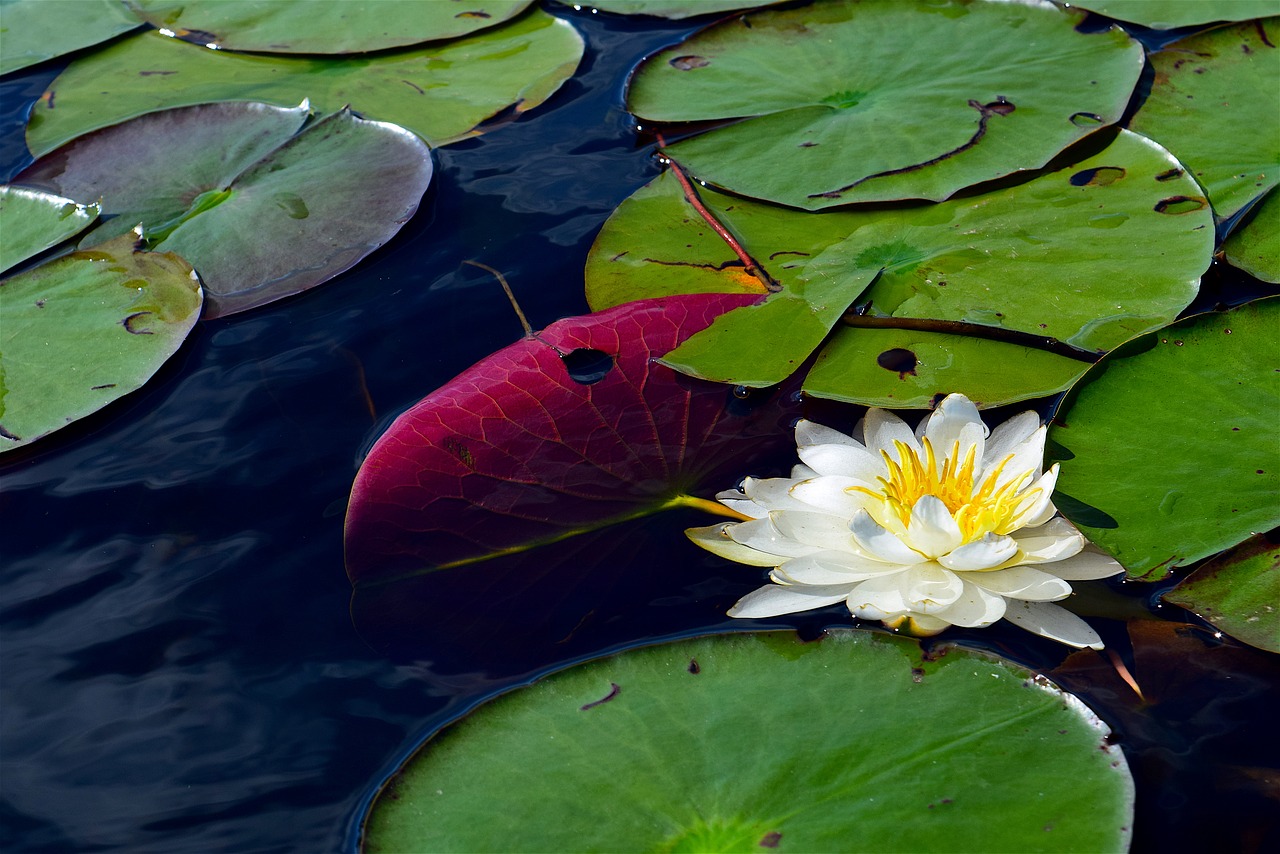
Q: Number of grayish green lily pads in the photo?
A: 1